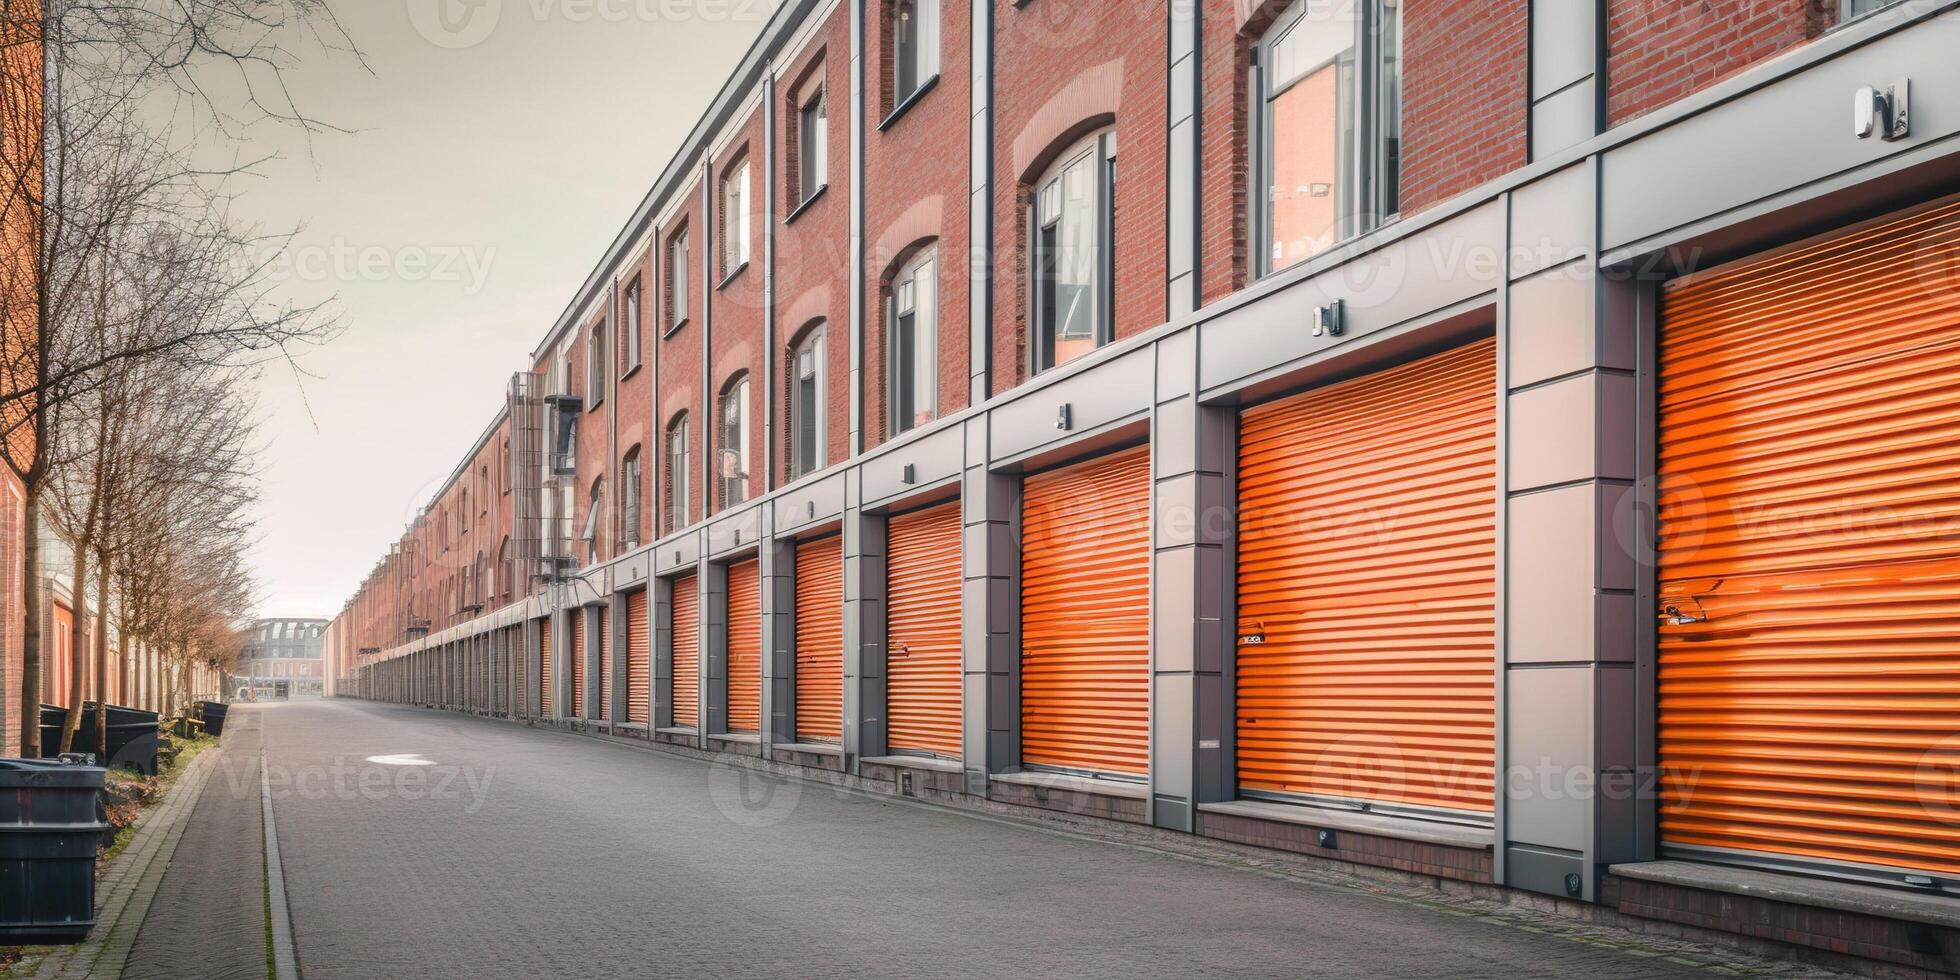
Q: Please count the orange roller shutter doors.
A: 11